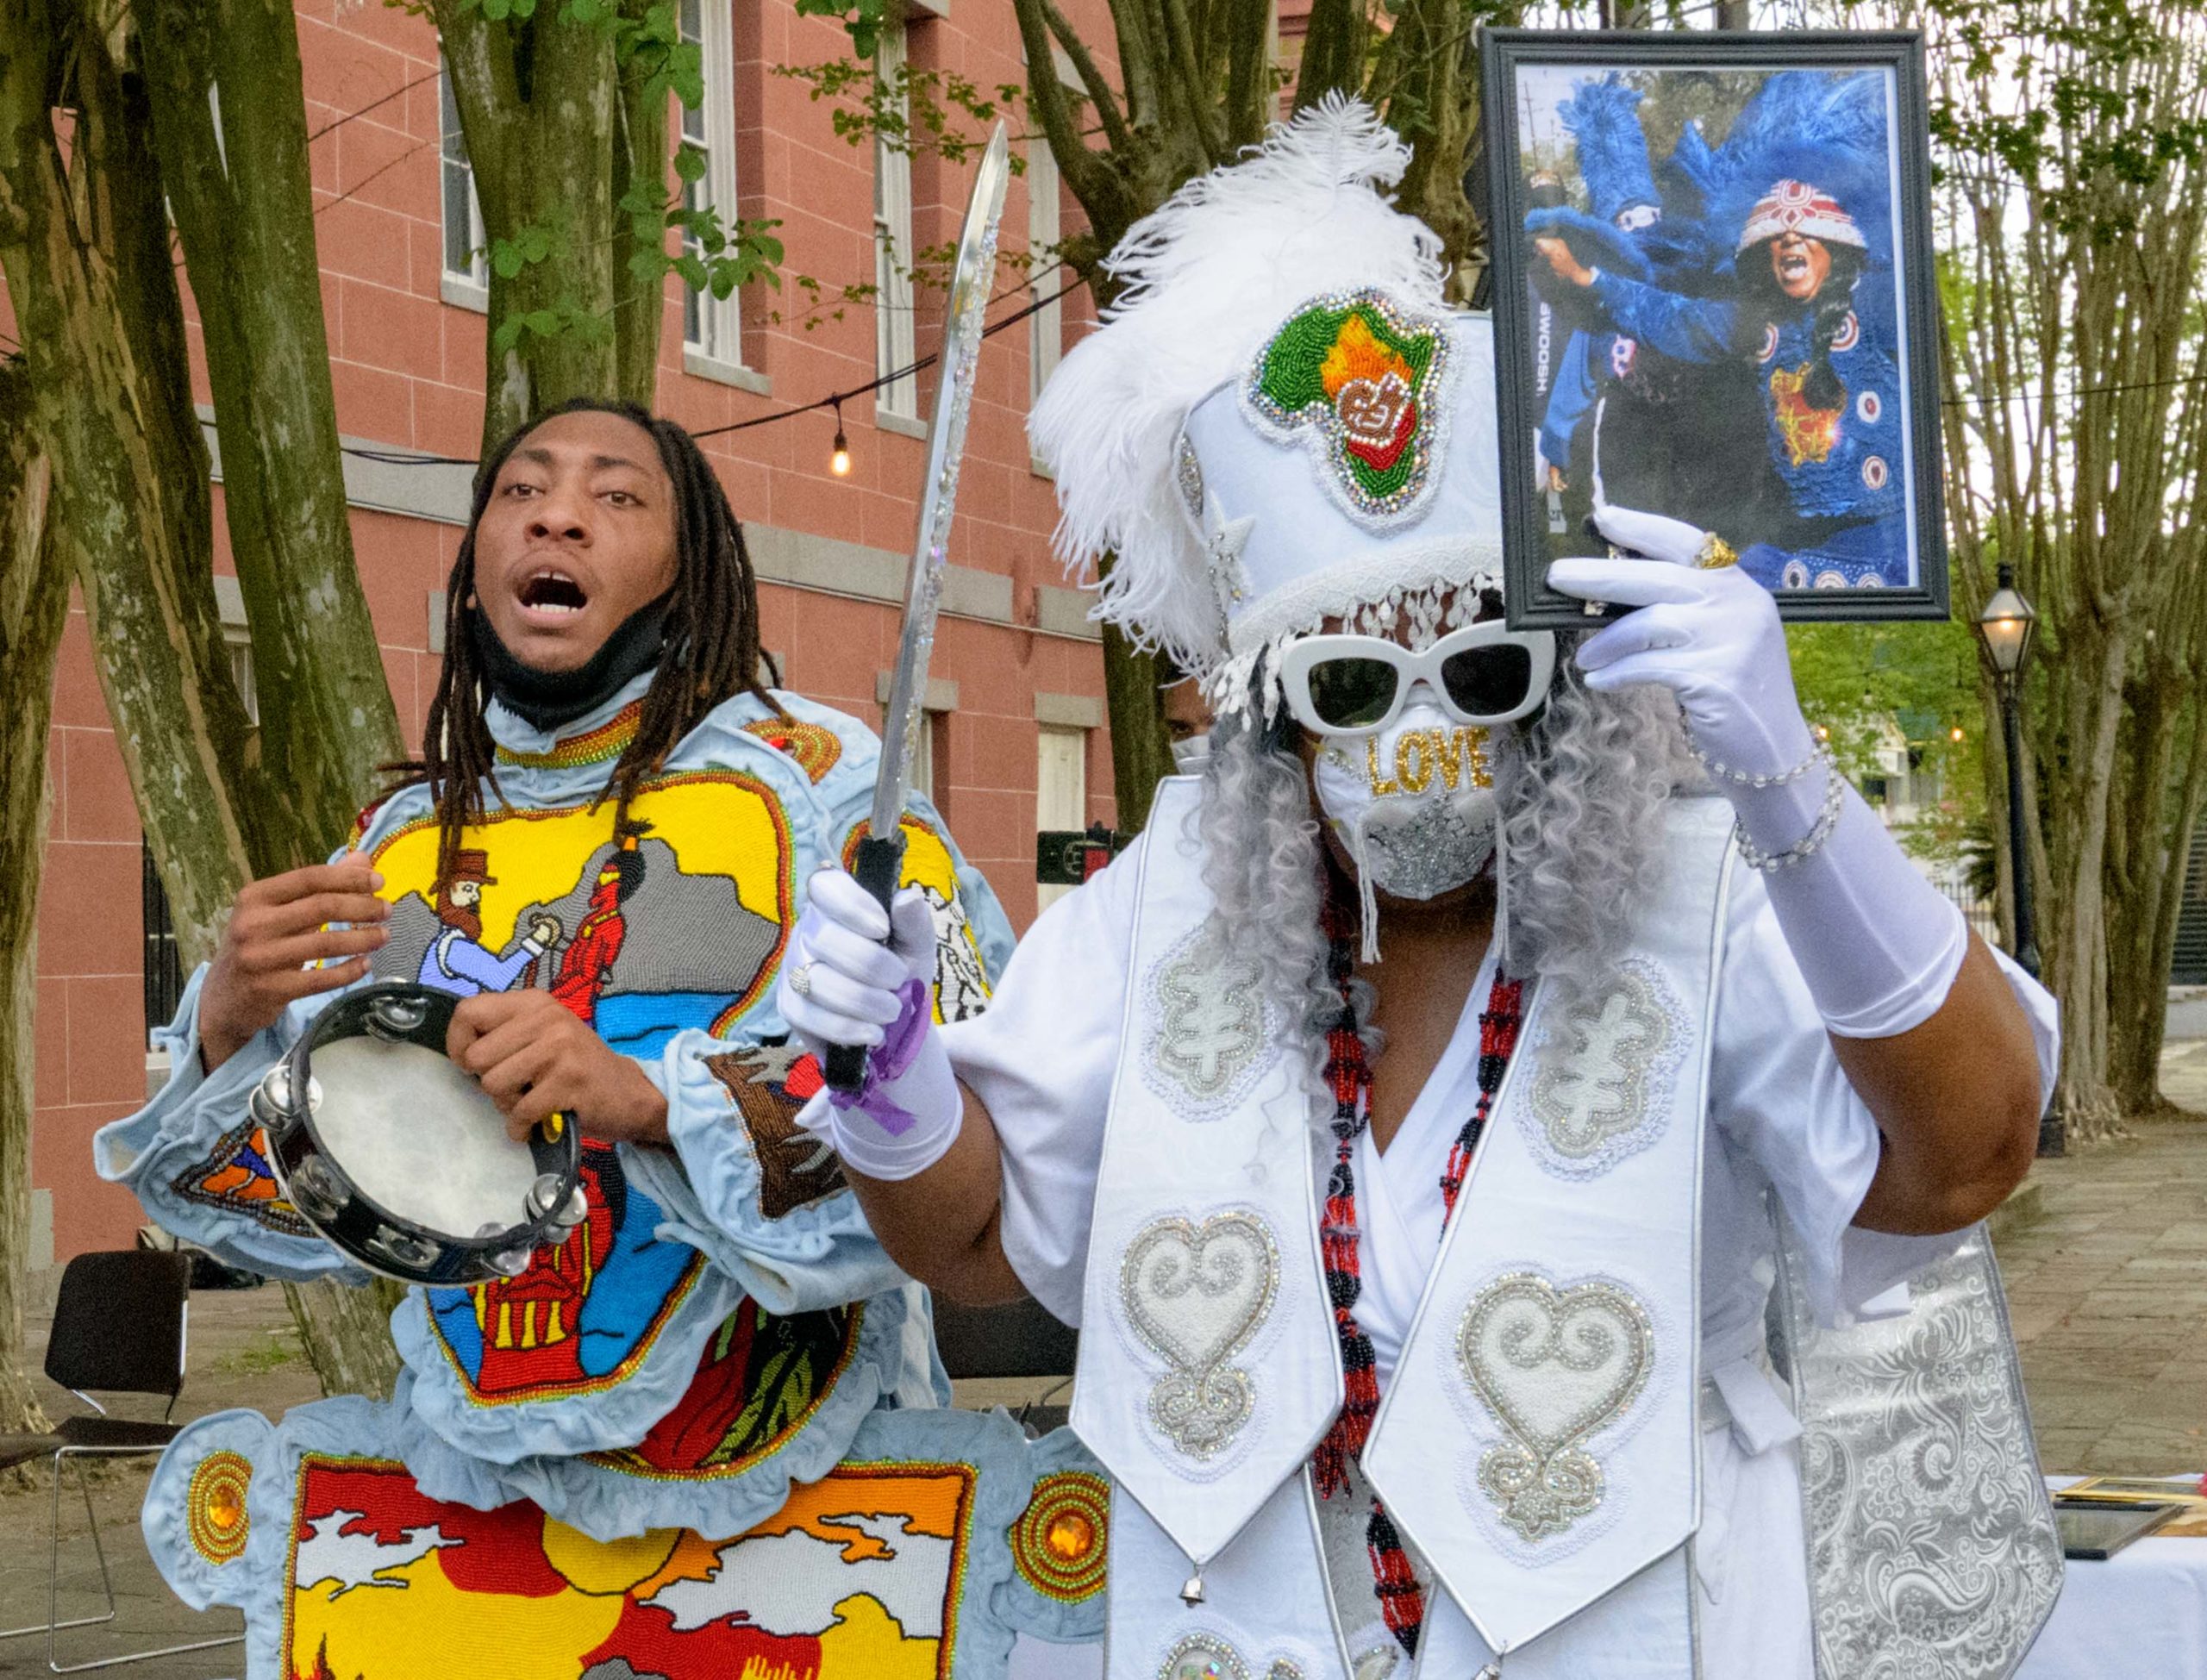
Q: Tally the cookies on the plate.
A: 0